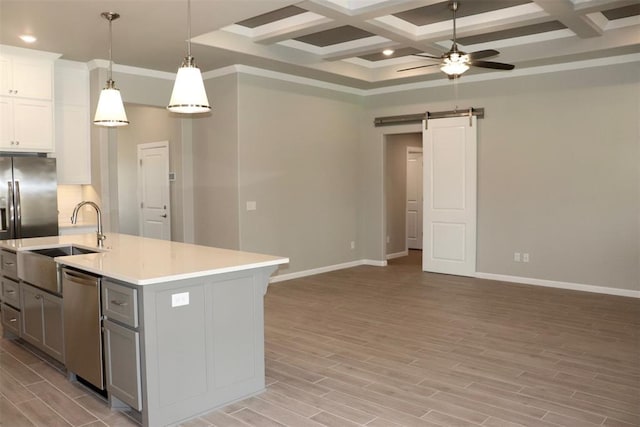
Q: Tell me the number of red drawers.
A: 0